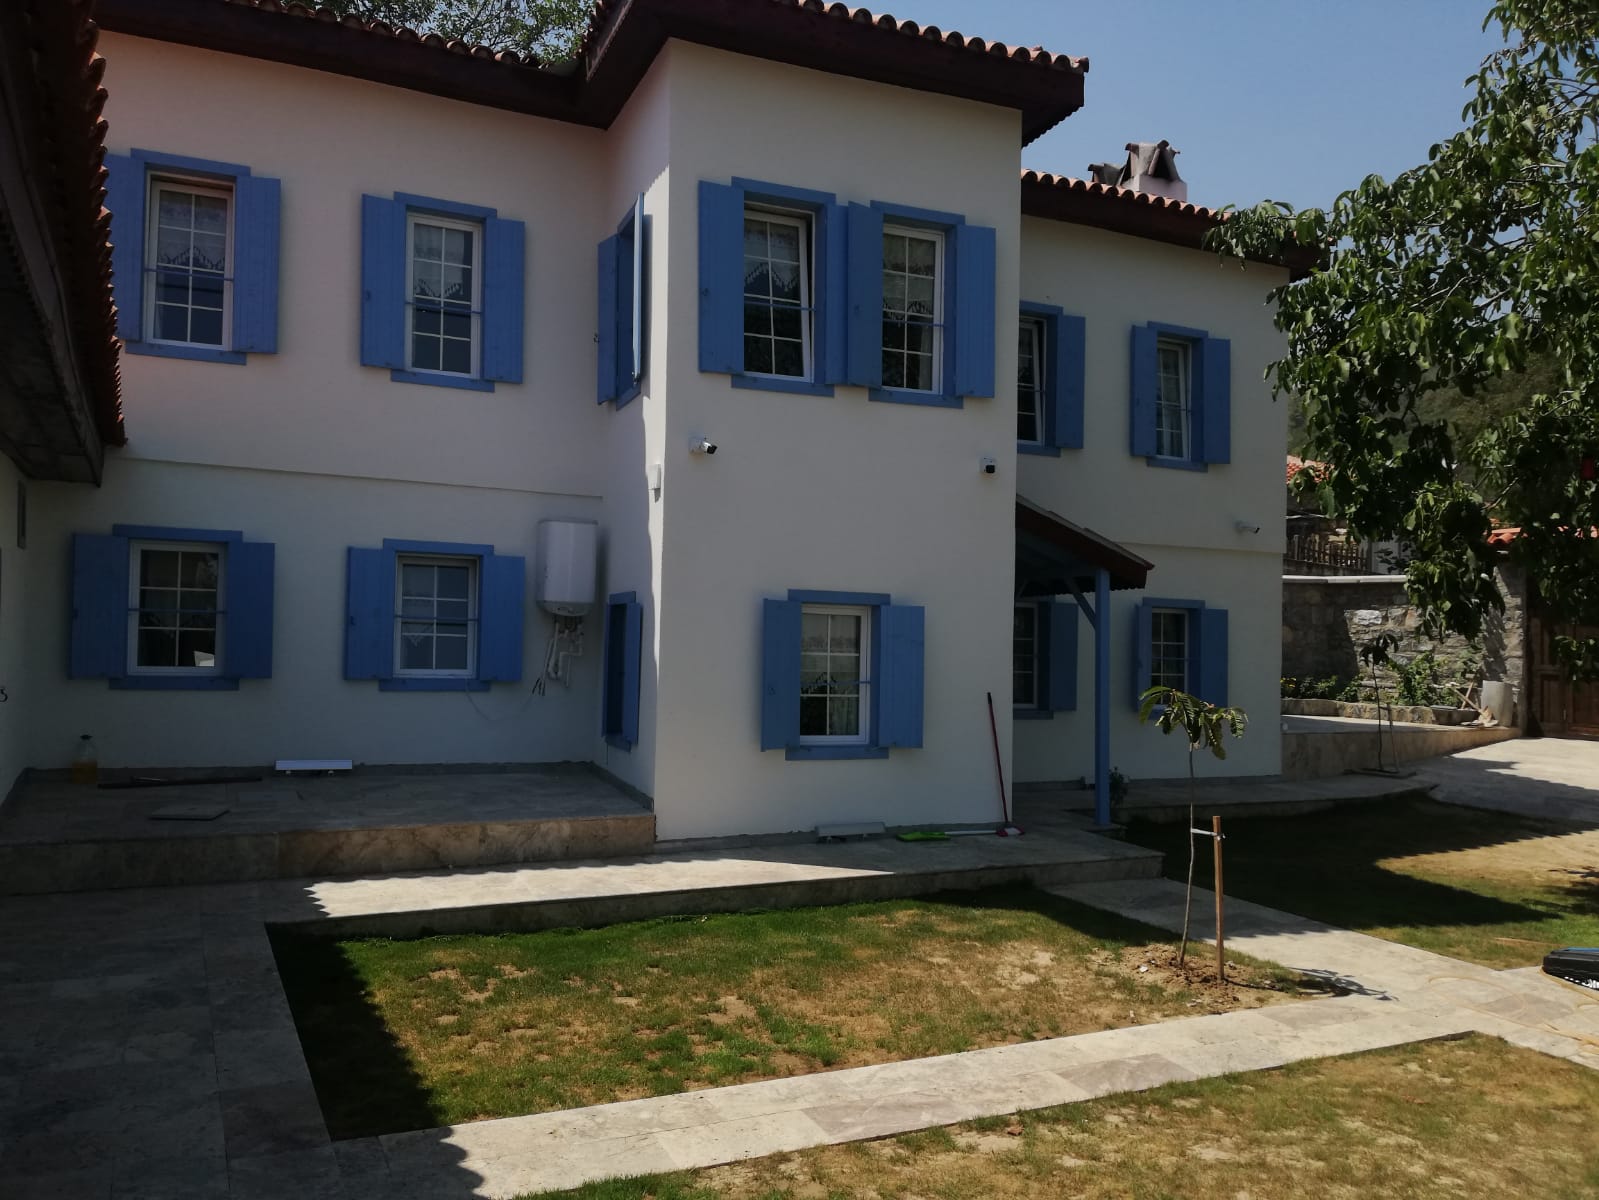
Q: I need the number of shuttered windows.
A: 13